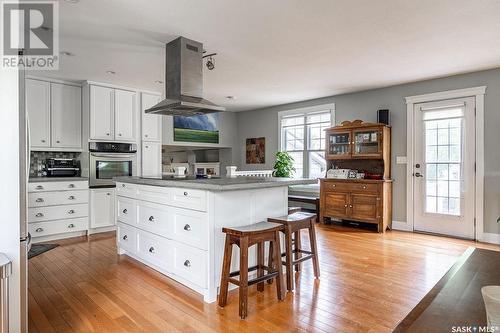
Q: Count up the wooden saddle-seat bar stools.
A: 2